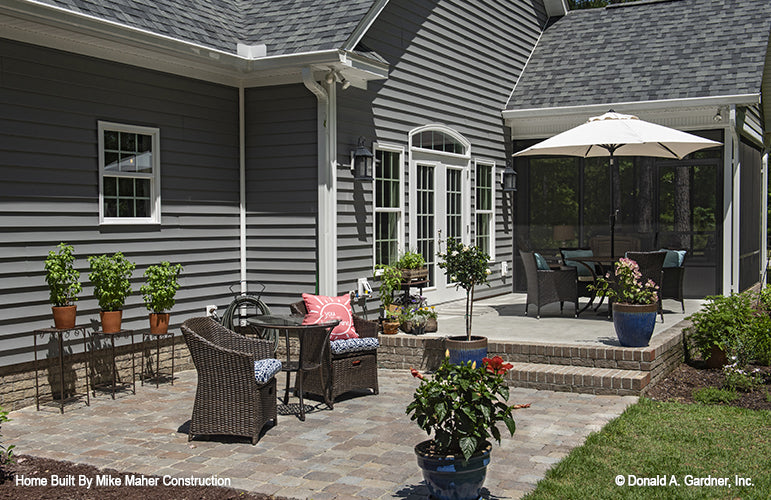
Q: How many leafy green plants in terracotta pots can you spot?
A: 3